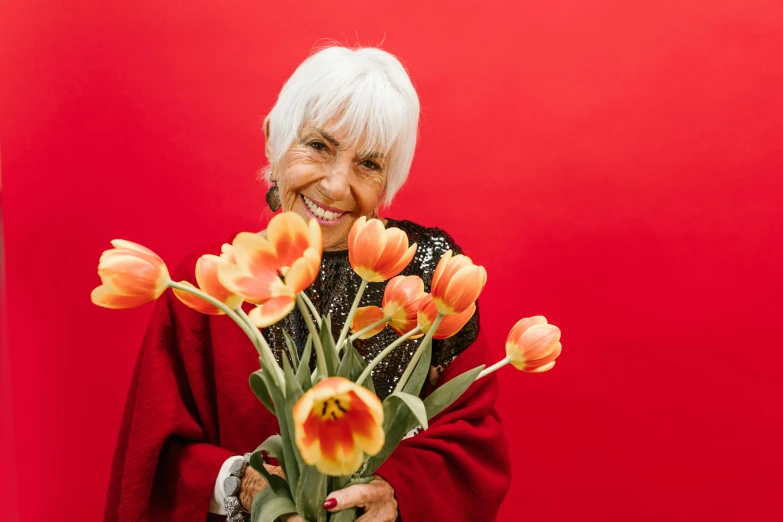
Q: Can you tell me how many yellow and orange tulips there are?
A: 9